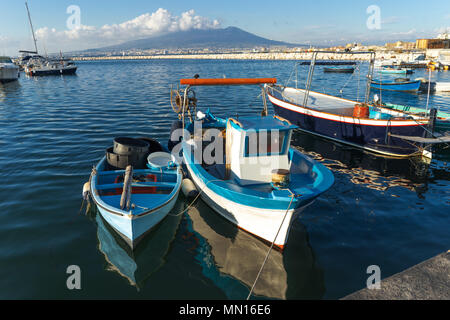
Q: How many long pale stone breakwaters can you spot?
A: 1